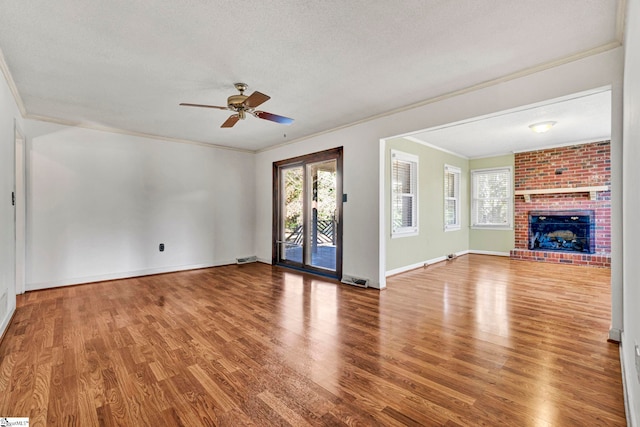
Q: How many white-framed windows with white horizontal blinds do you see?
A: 3